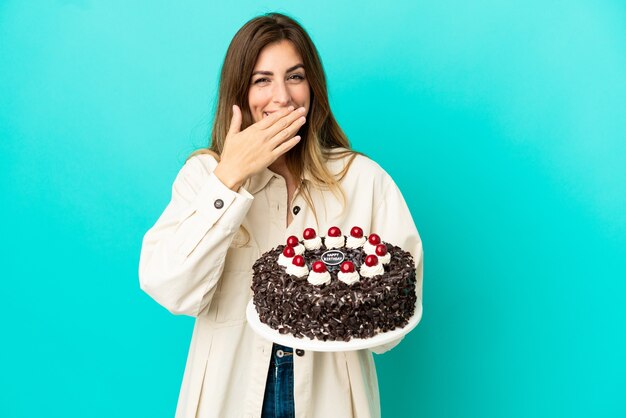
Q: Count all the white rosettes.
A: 11